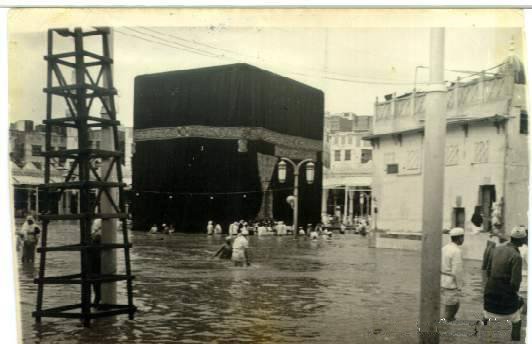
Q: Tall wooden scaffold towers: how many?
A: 1